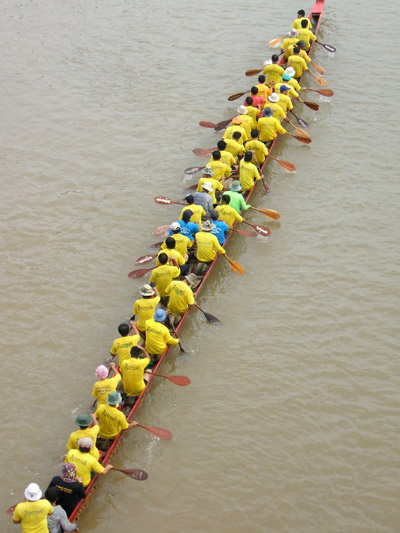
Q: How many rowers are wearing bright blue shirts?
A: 2